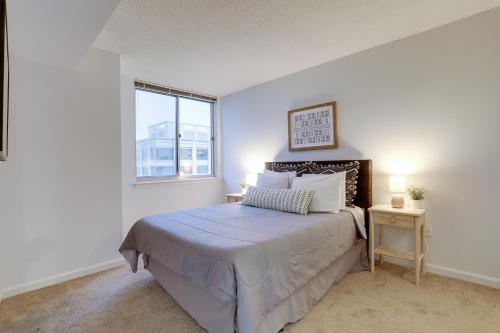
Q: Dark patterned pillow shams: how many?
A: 2